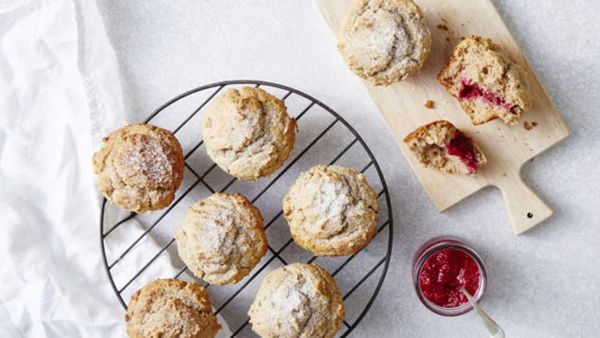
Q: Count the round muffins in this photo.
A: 7